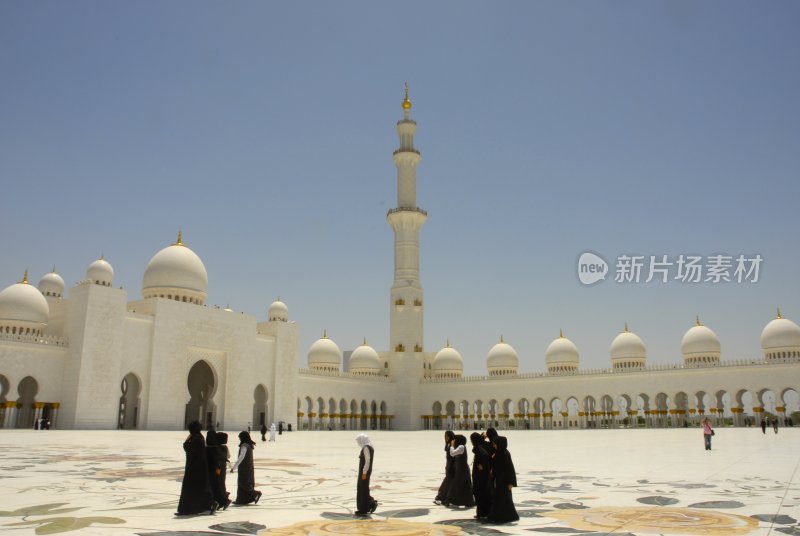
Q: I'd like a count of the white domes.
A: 13